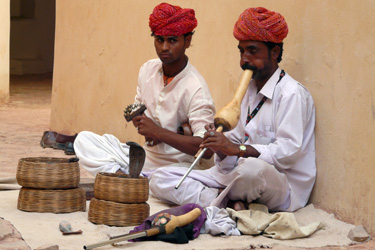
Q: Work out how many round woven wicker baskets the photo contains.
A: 4